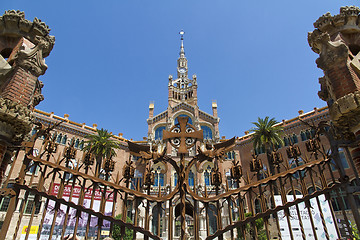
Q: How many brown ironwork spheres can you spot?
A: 12